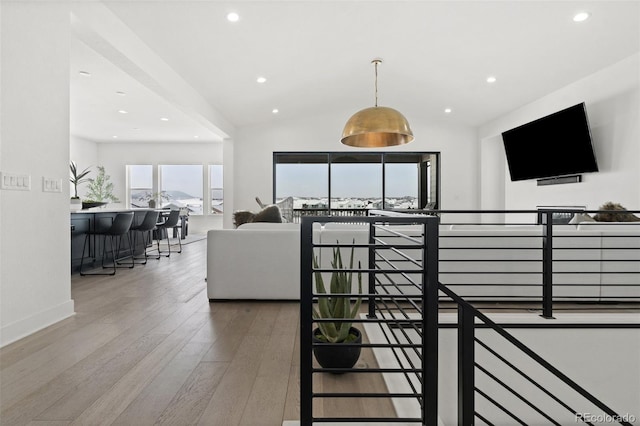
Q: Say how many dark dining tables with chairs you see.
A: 1